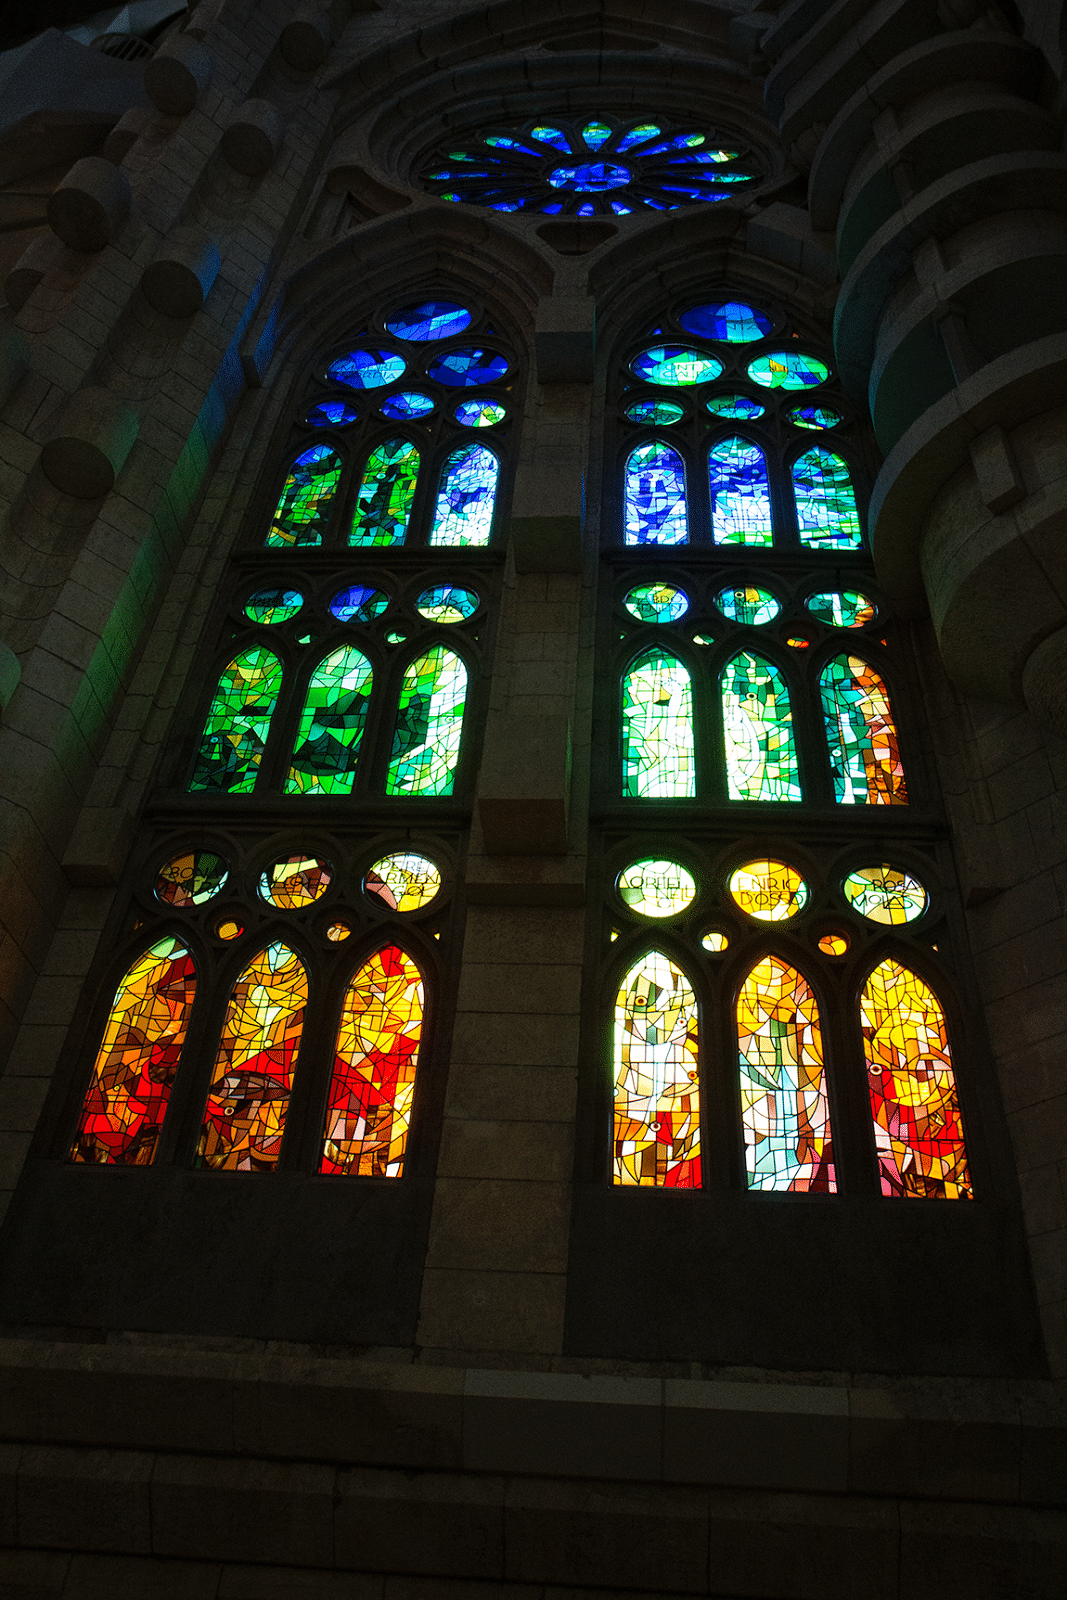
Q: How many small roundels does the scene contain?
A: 8